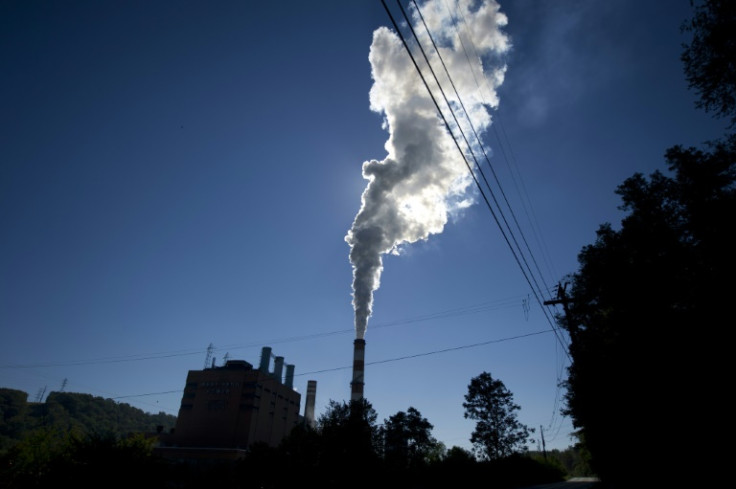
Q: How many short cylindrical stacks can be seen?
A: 3